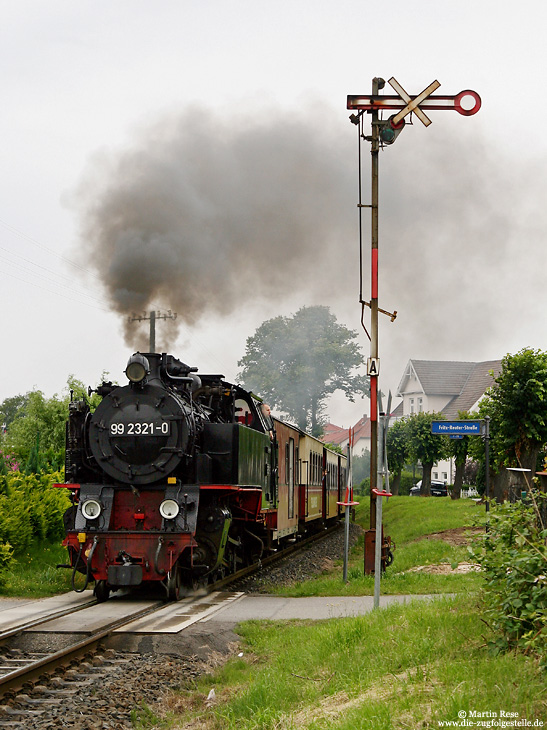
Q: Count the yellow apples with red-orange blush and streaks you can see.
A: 0